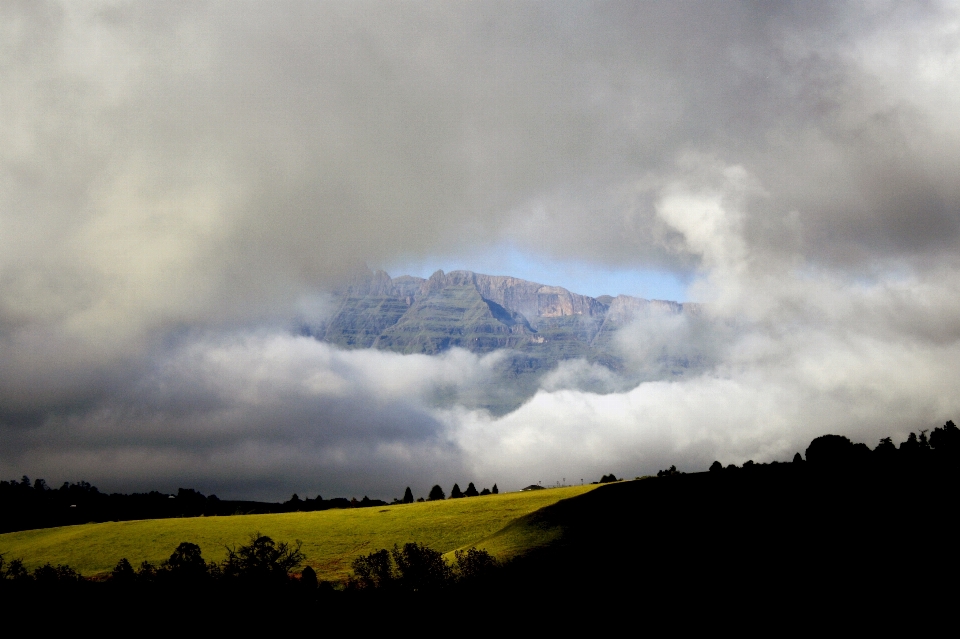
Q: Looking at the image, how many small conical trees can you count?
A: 5